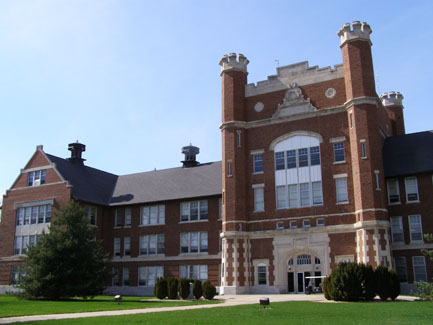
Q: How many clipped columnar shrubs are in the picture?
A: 5